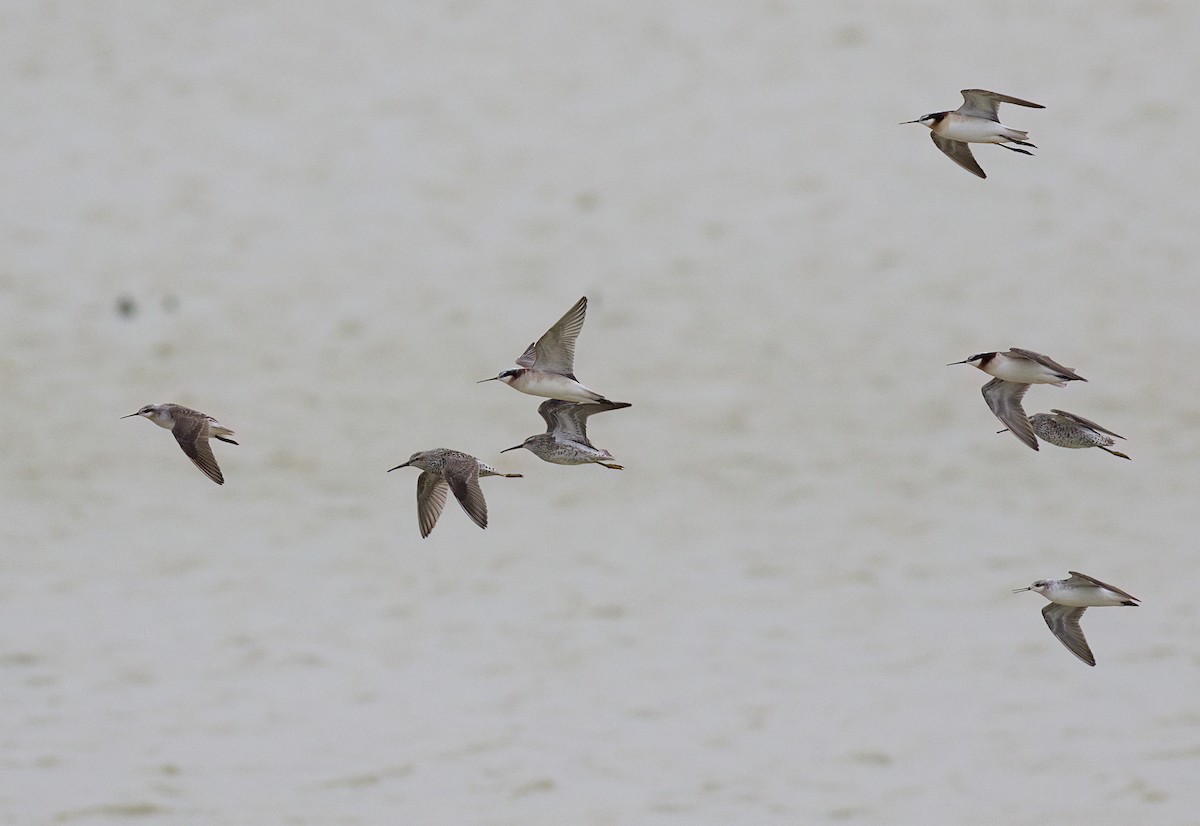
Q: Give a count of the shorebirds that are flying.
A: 8